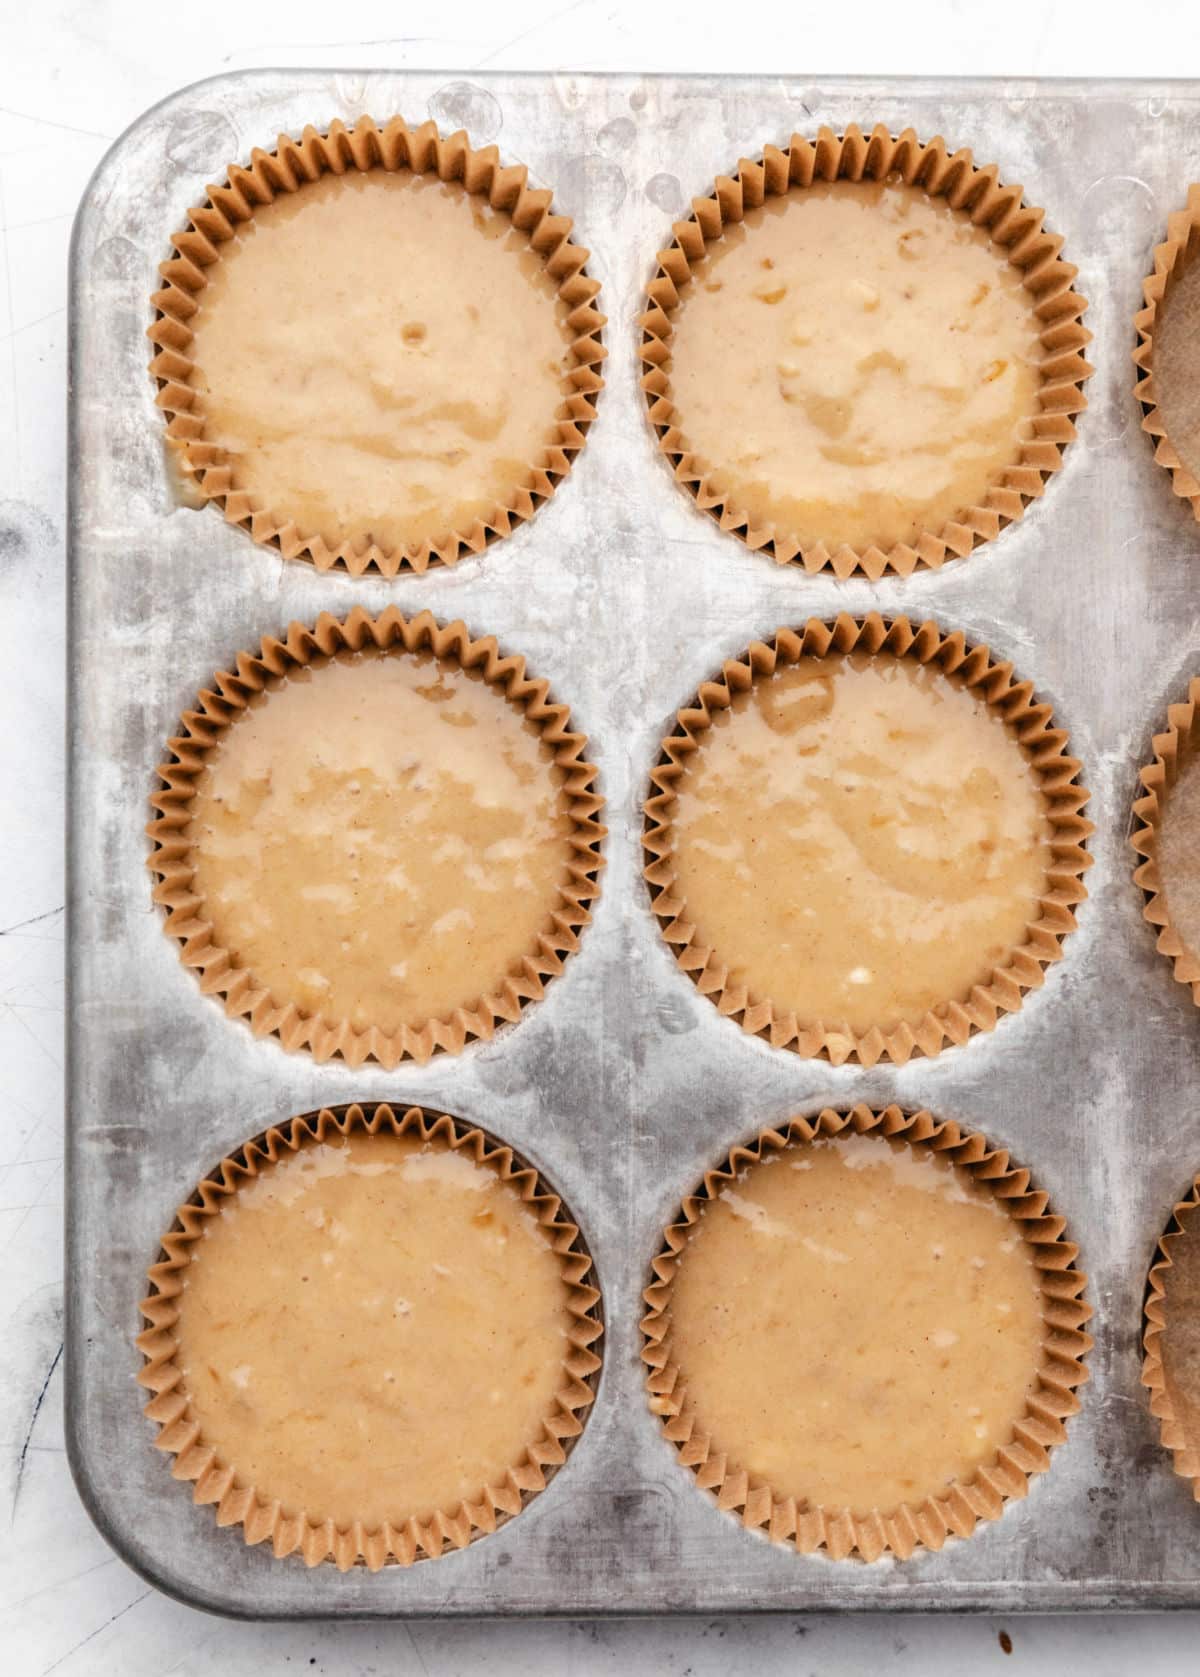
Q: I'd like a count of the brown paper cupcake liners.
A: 9